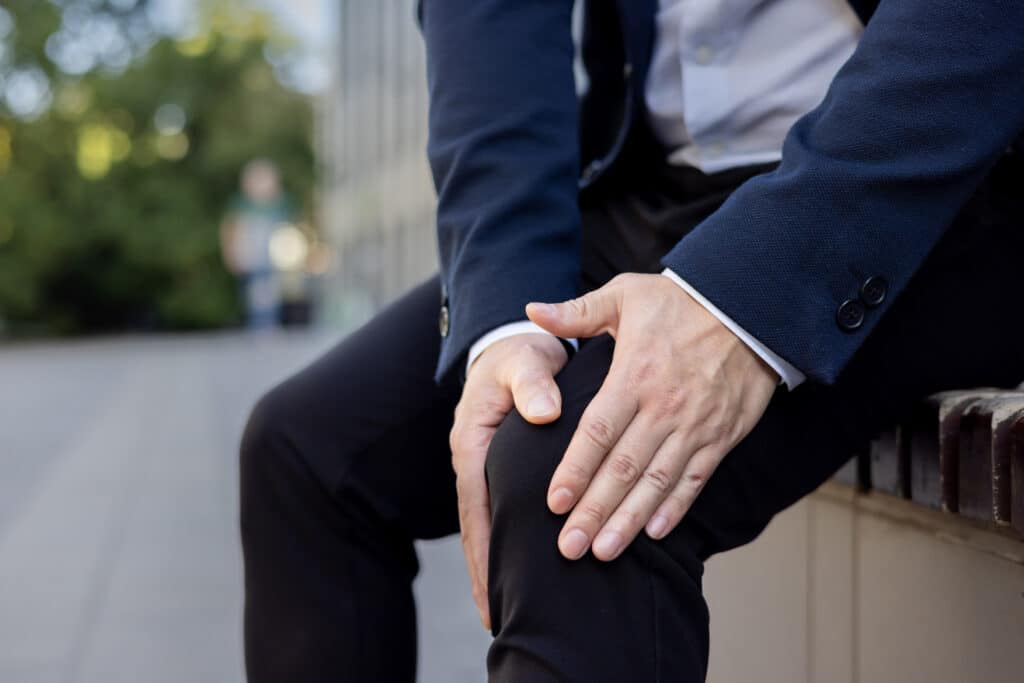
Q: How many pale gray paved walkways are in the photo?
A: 1